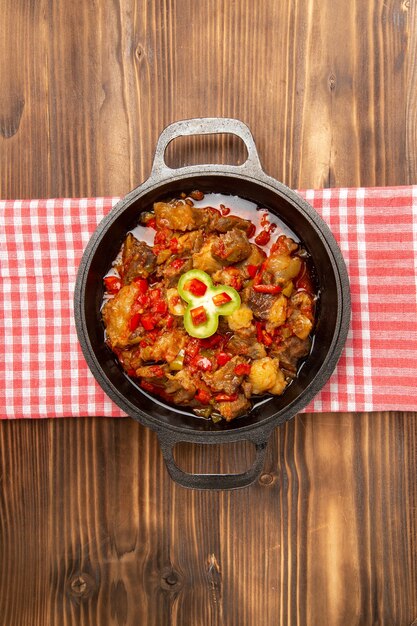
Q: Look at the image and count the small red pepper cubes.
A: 3